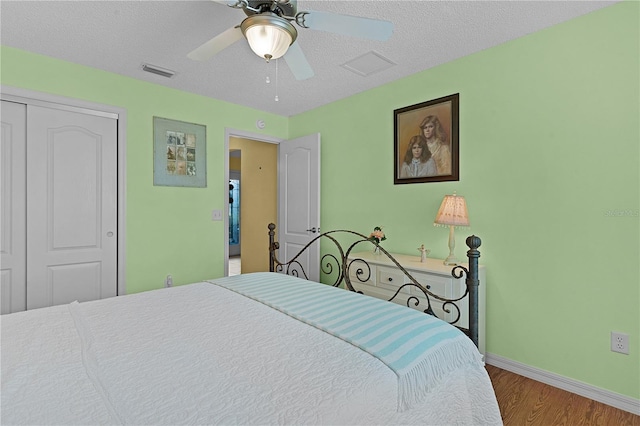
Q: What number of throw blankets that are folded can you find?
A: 1